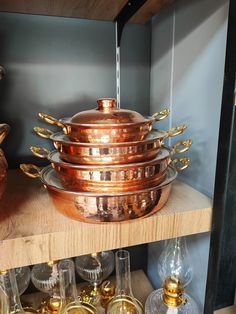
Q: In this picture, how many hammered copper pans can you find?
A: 4